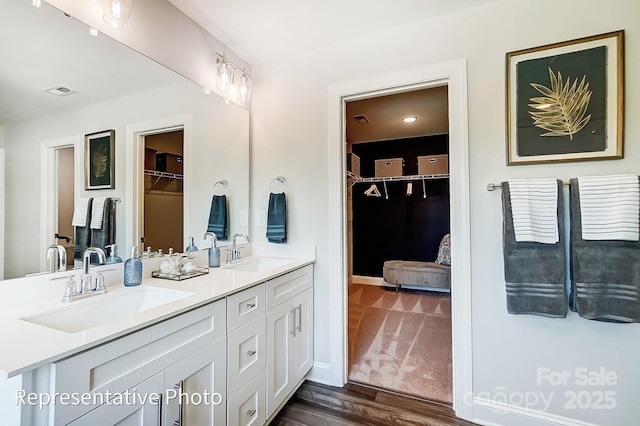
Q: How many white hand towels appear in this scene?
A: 2